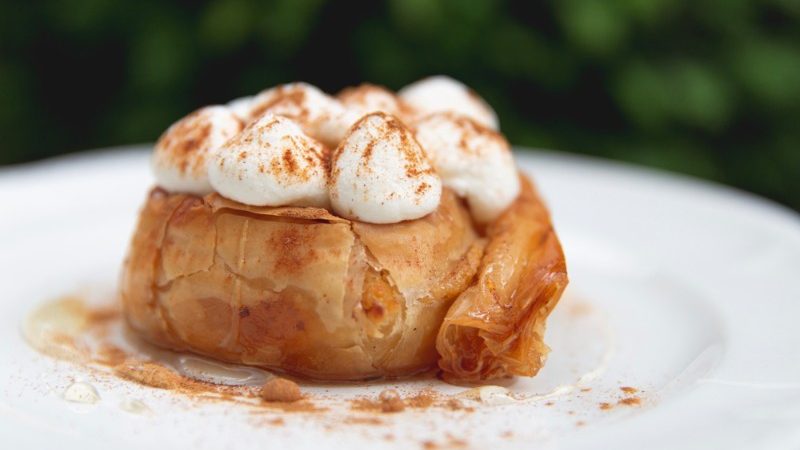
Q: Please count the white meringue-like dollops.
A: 8